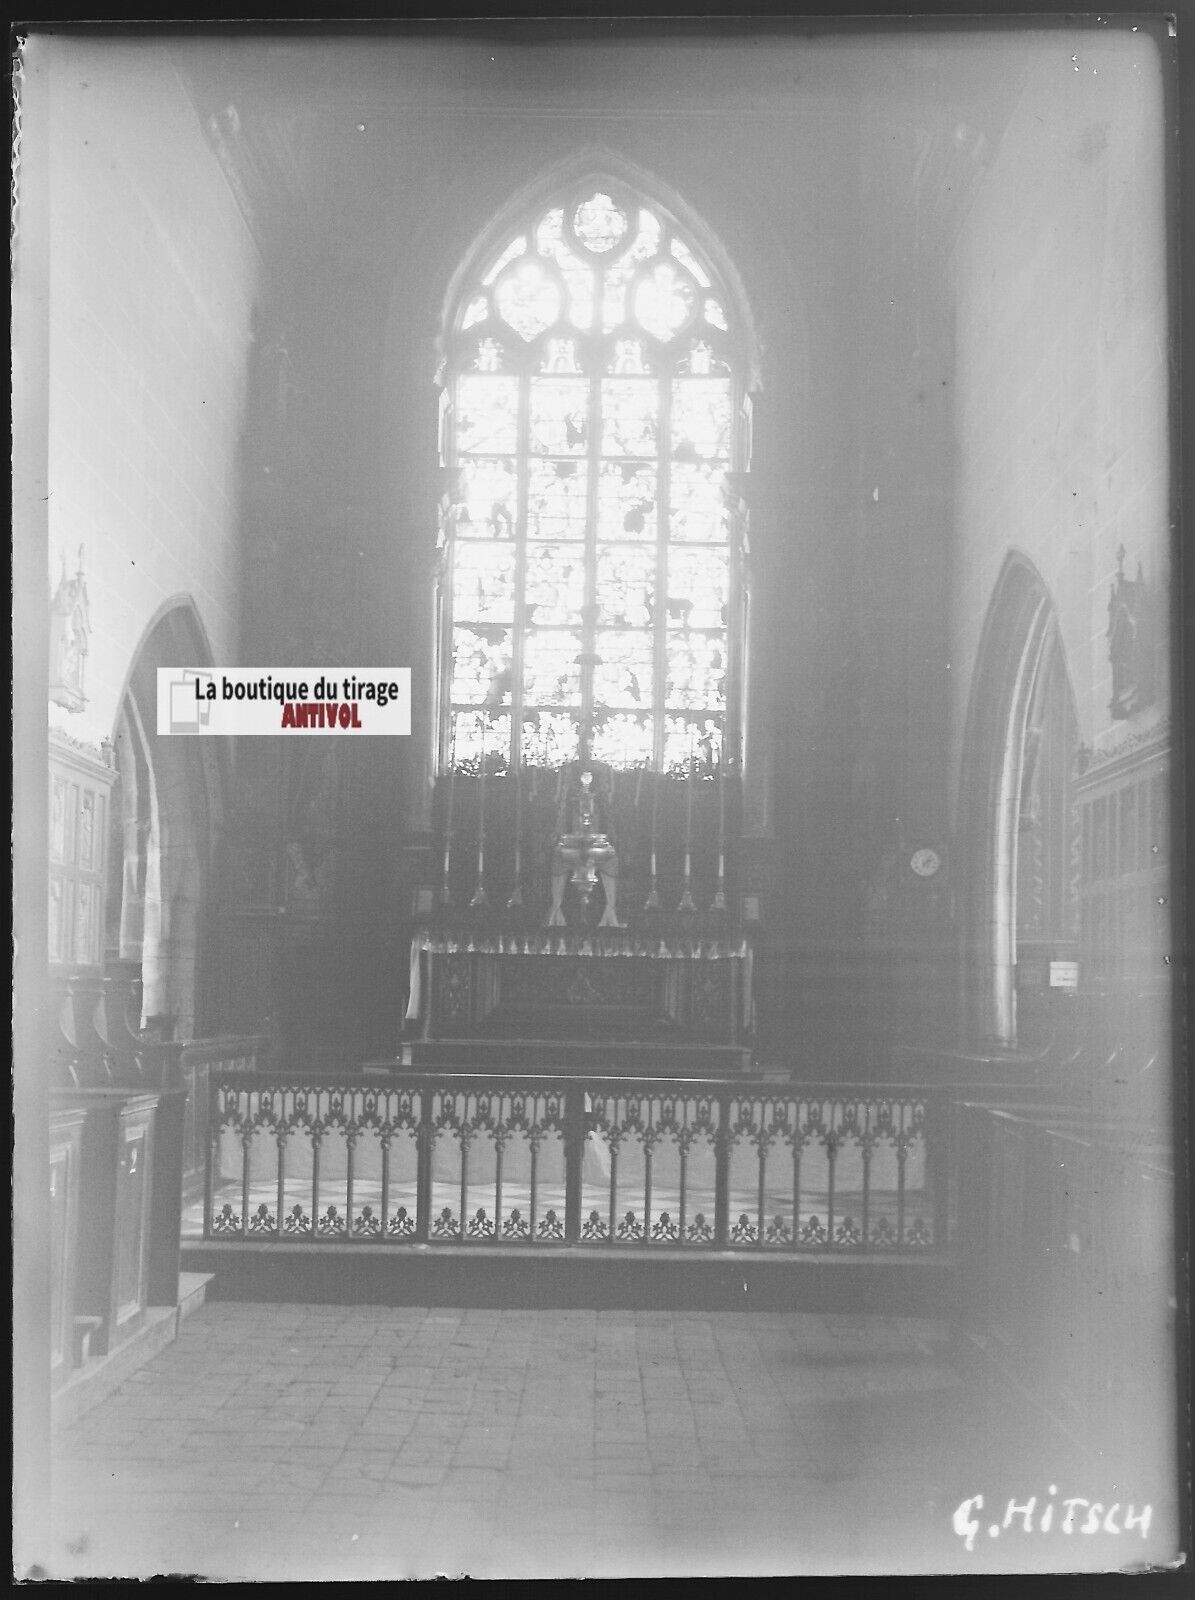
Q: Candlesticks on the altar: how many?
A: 6